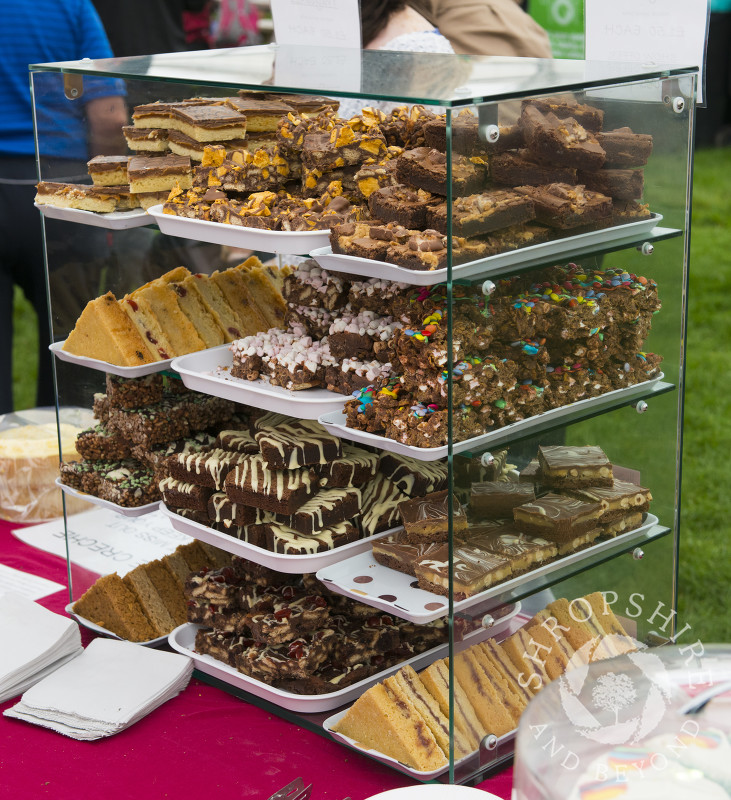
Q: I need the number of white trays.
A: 12